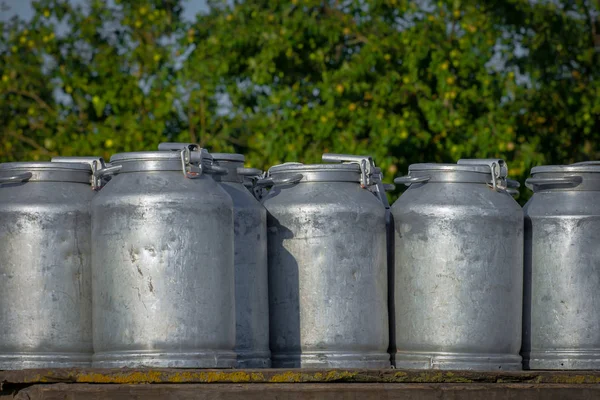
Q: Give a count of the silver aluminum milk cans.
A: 6